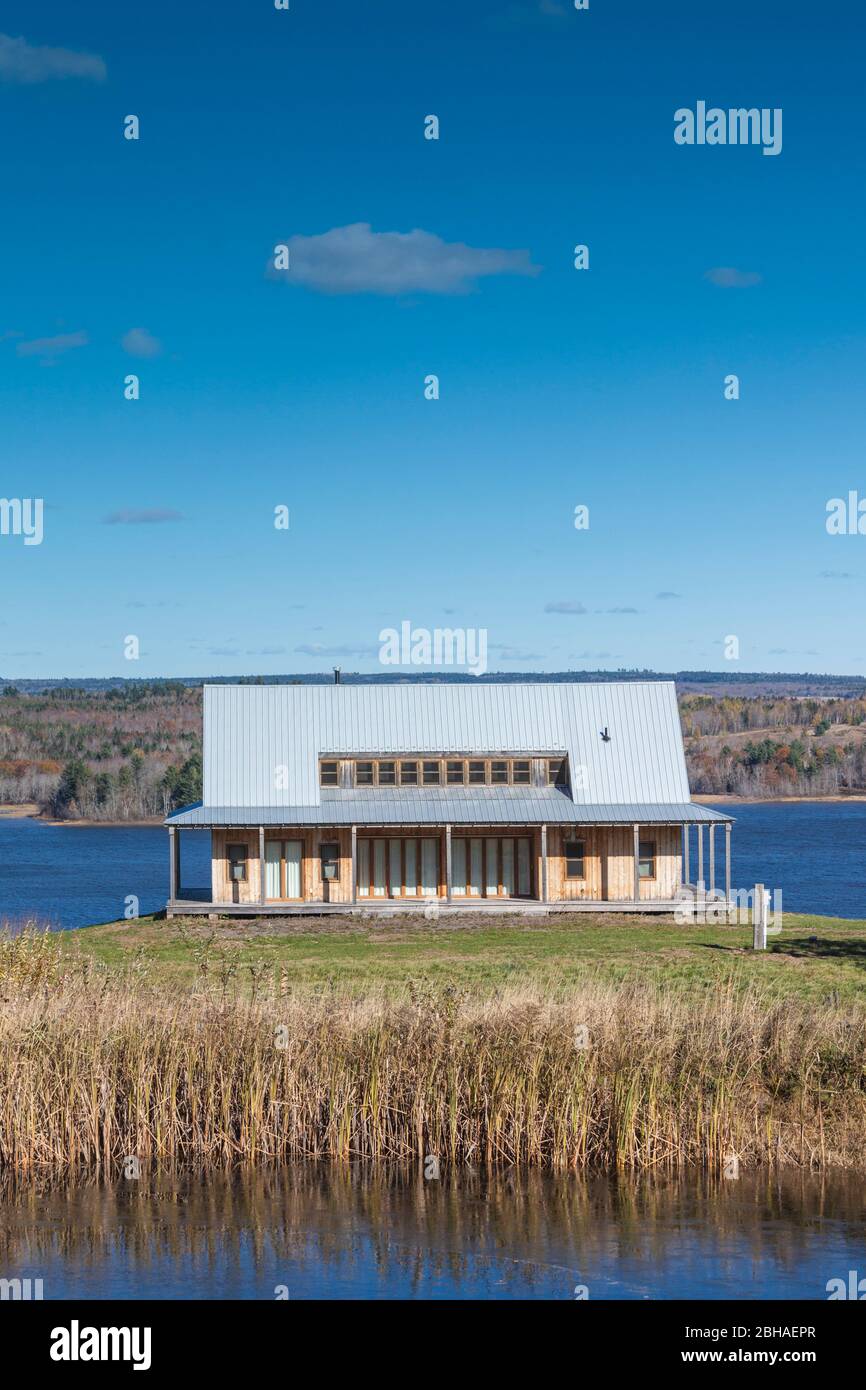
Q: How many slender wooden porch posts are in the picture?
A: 10